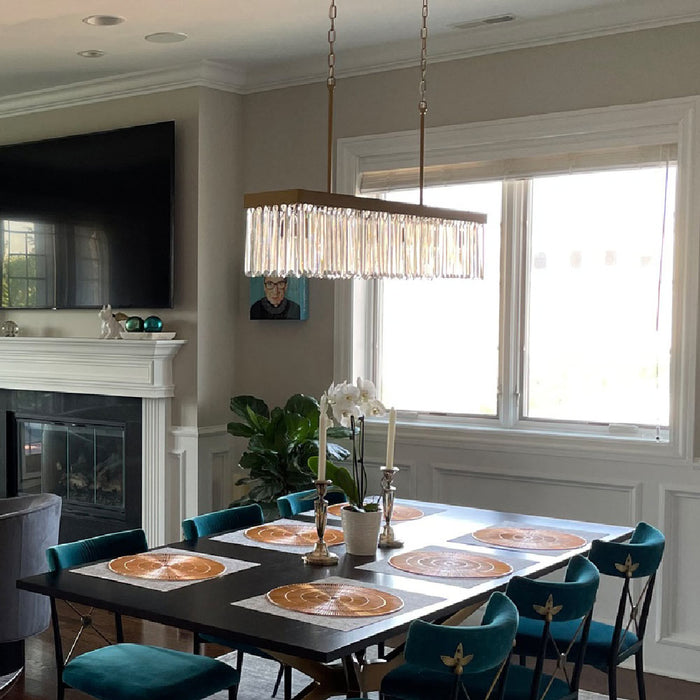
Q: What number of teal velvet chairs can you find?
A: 6